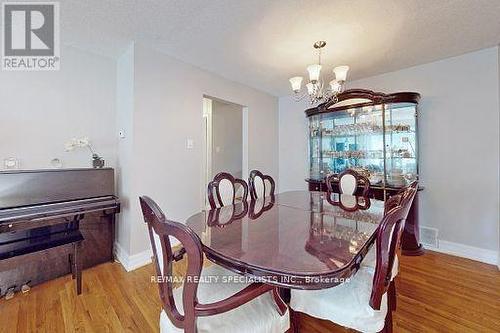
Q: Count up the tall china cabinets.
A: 1